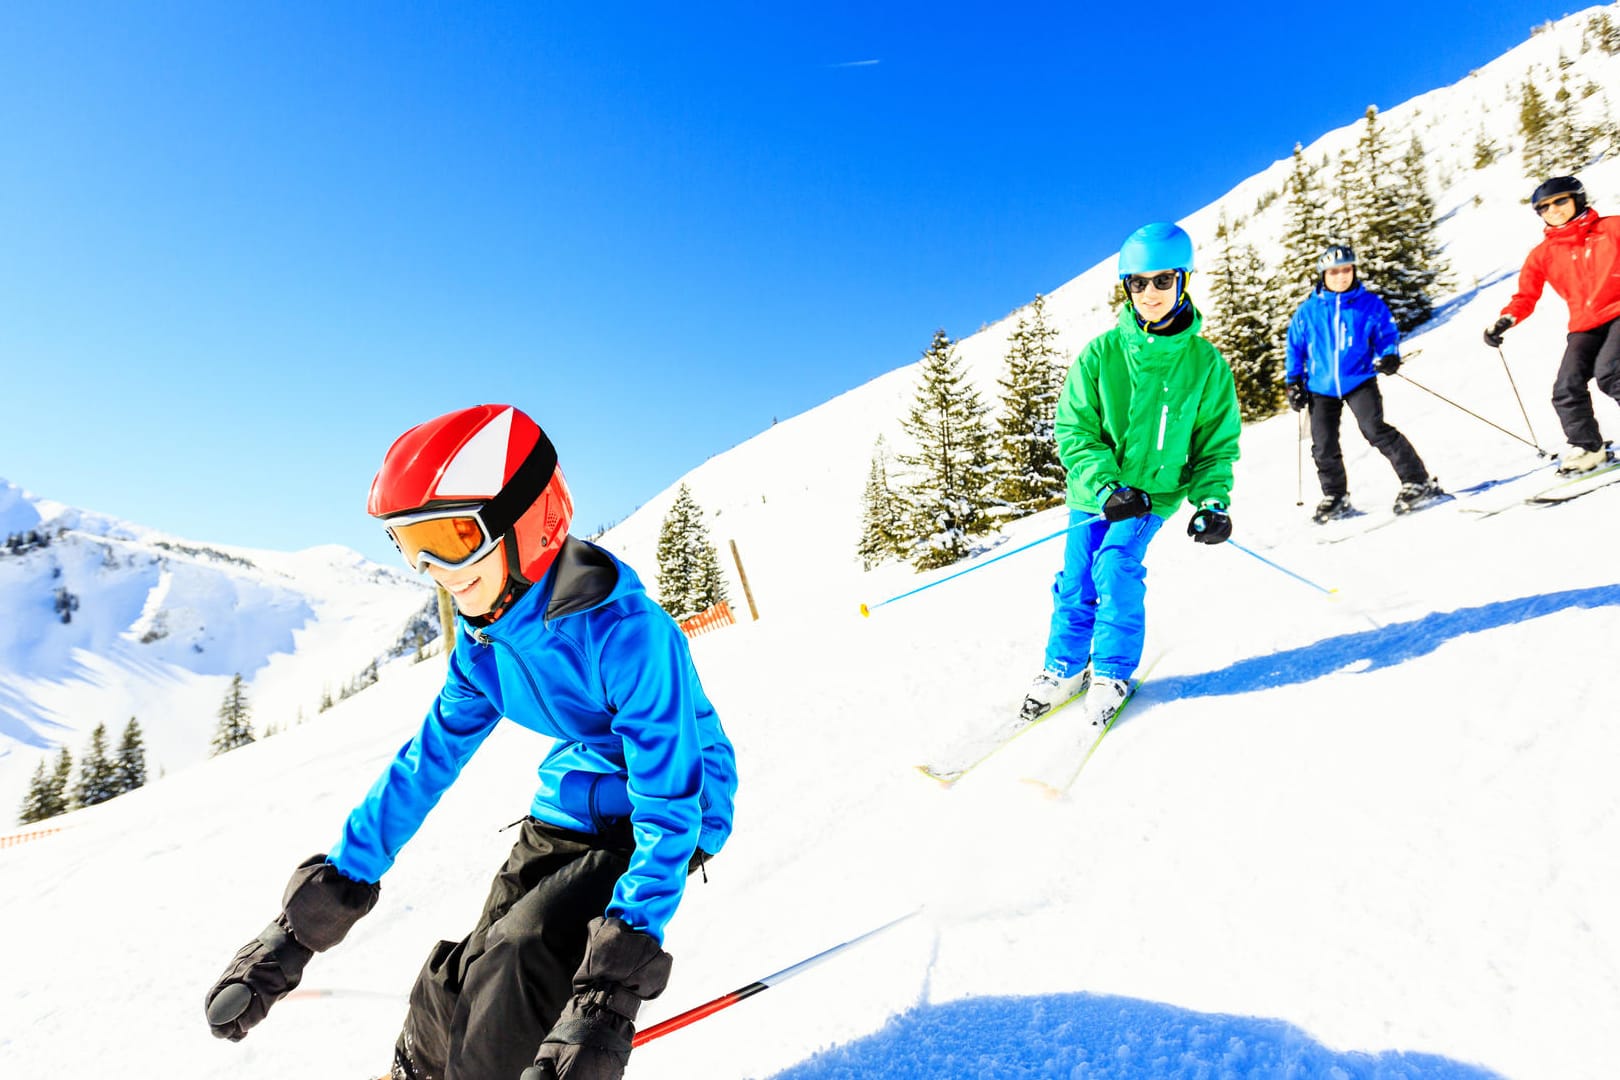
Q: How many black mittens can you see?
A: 7